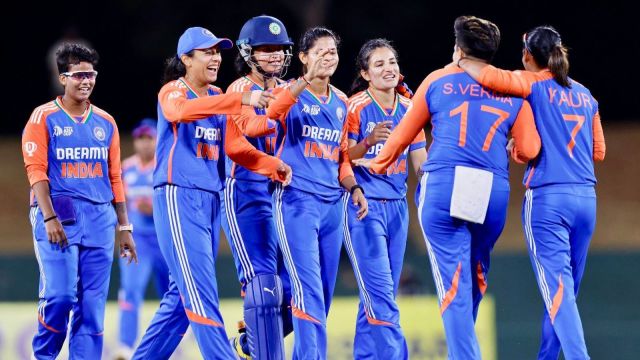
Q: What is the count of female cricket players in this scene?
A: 8